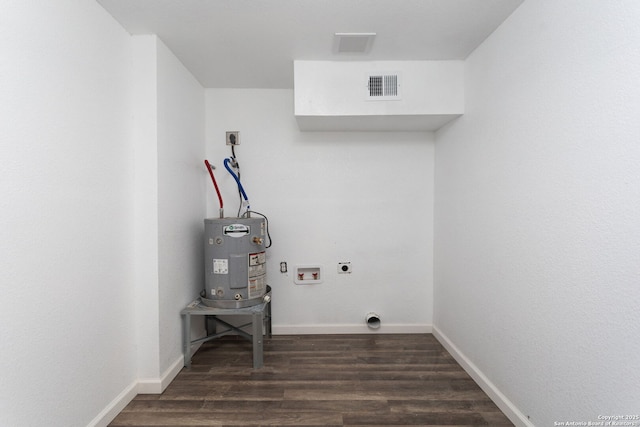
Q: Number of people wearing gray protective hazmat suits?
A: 0